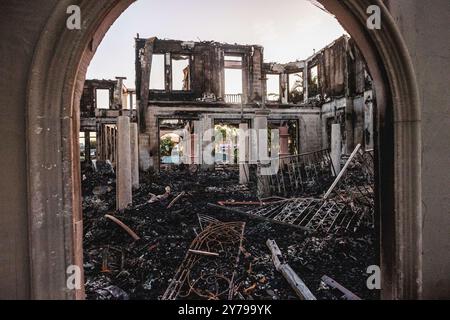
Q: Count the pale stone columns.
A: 5